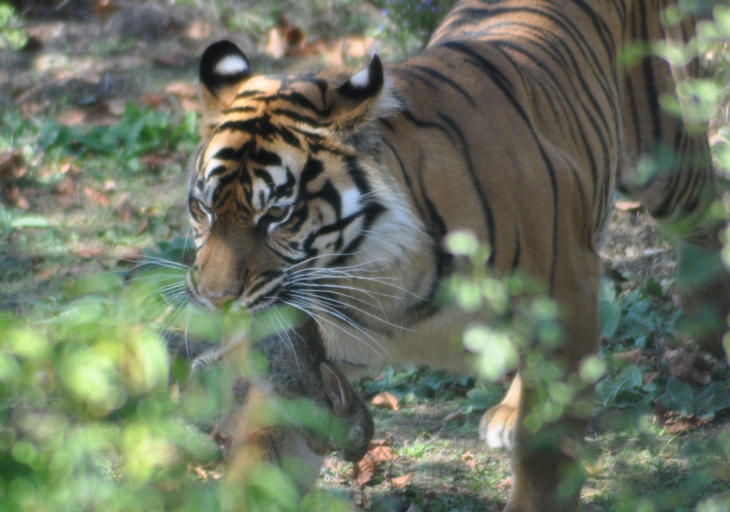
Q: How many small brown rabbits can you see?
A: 1